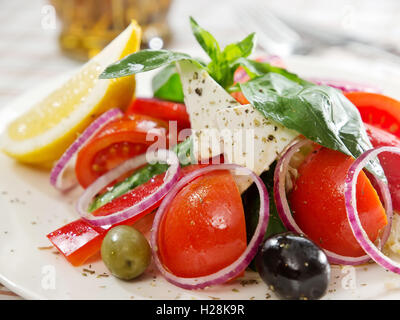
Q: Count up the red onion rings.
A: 5